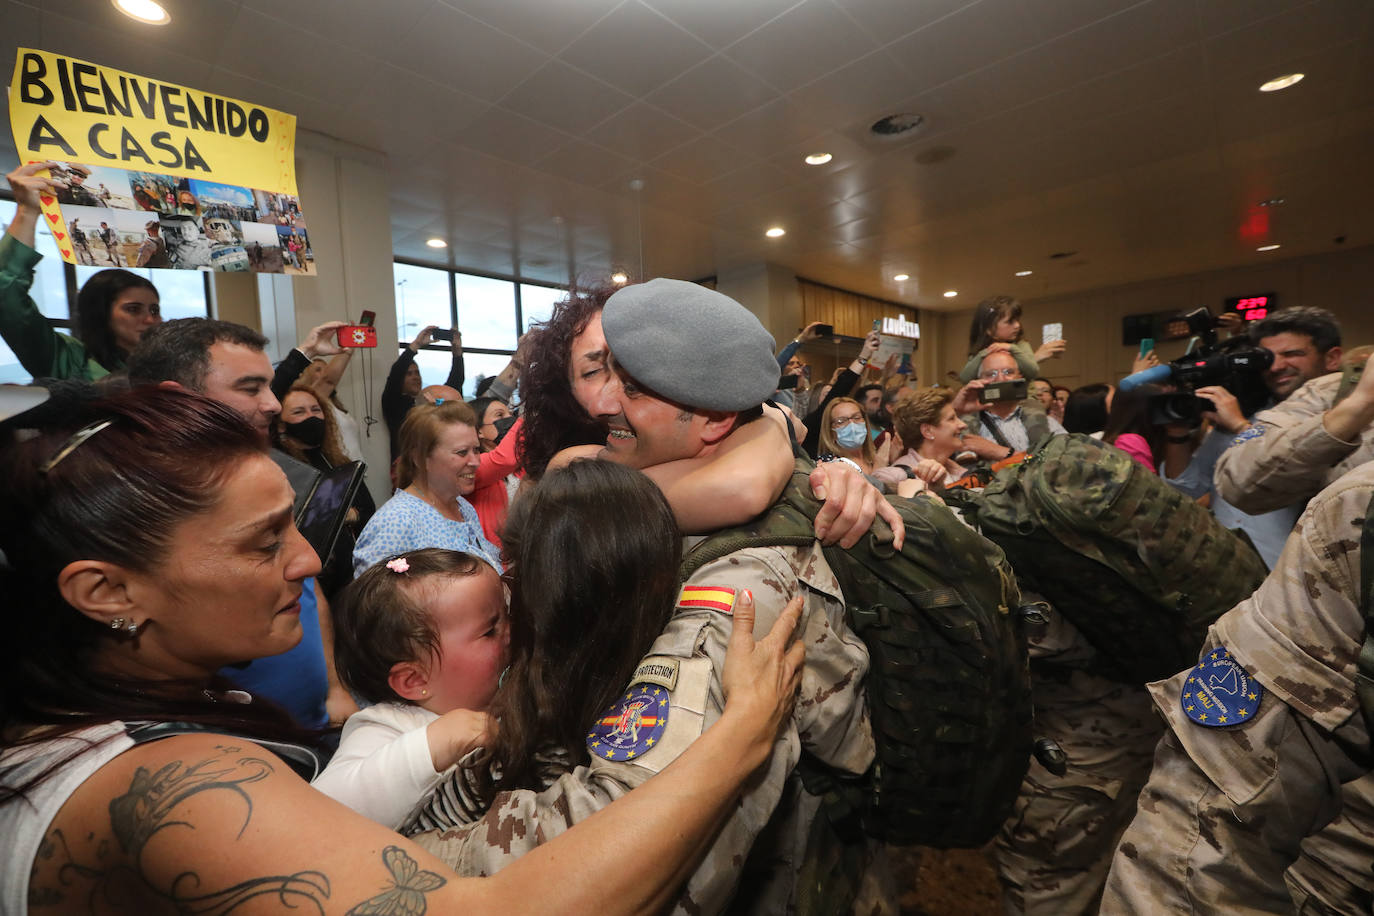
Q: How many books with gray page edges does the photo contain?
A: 0